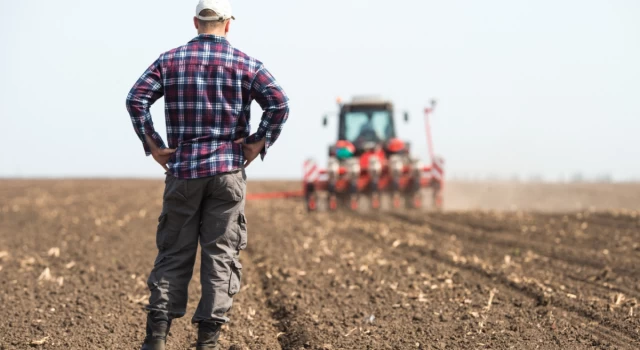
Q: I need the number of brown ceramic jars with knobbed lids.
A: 0